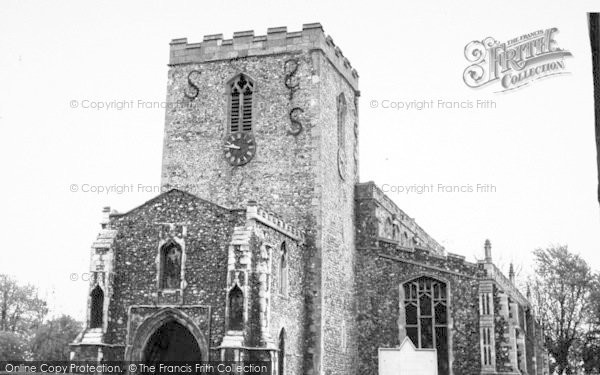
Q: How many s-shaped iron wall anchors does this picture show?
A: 3